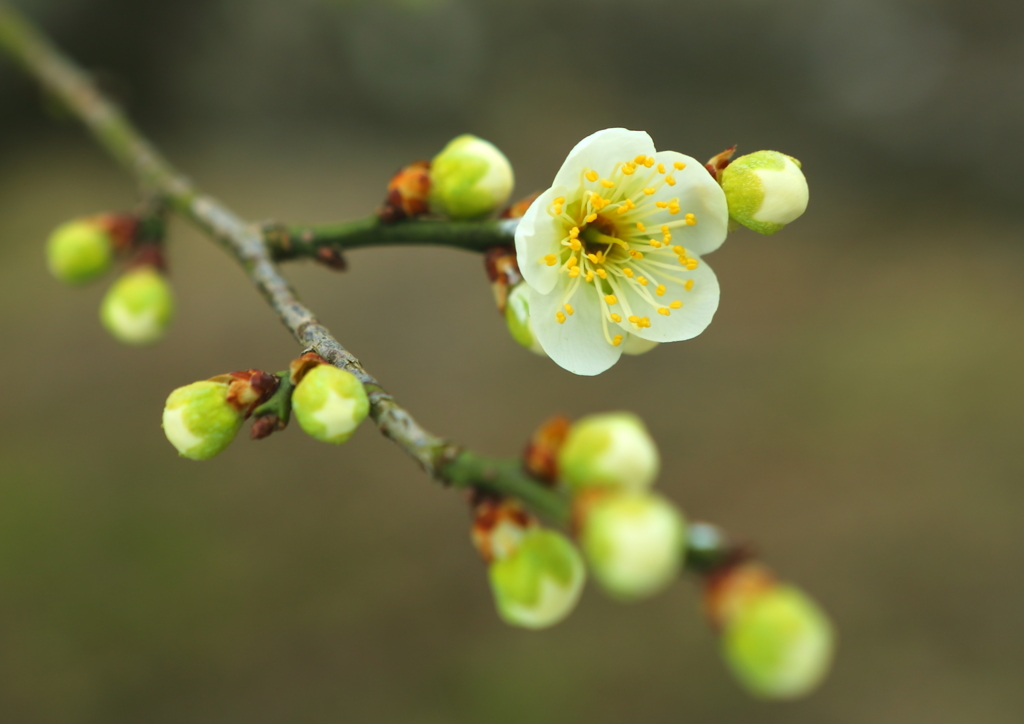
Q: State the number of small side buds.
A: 11